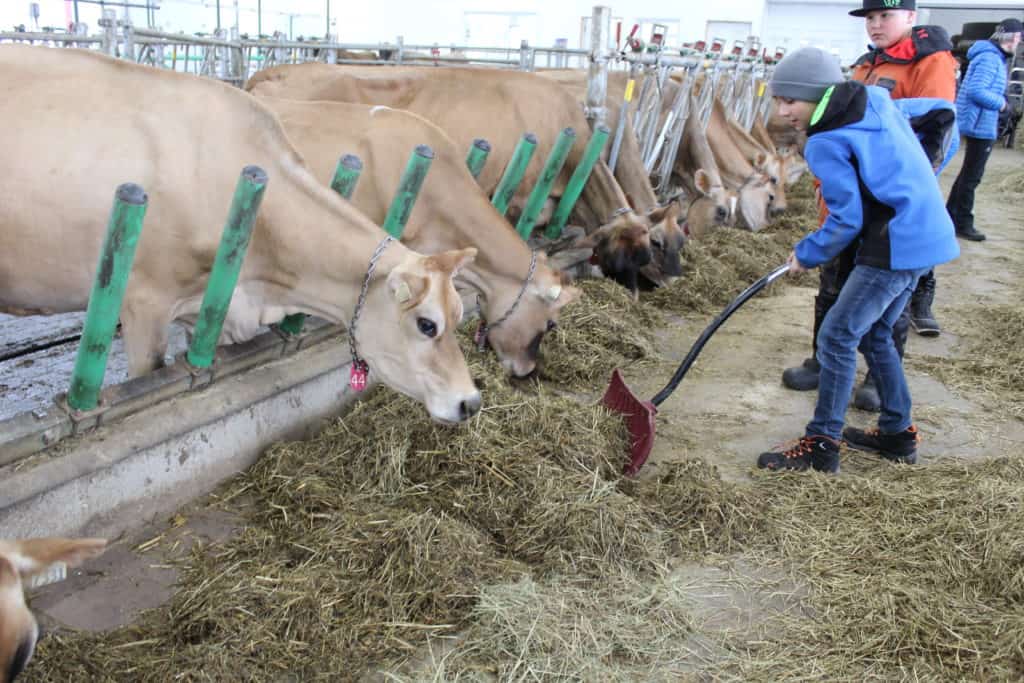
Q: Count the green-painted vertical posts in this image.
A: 8